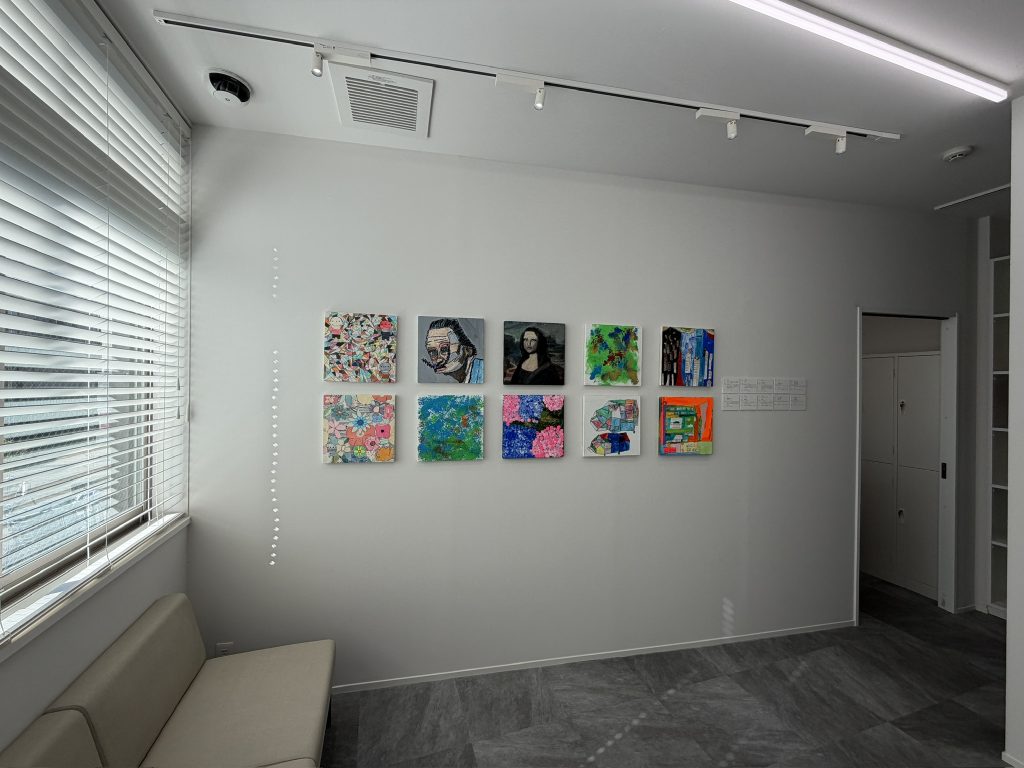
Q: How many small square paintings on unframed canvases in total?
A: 10